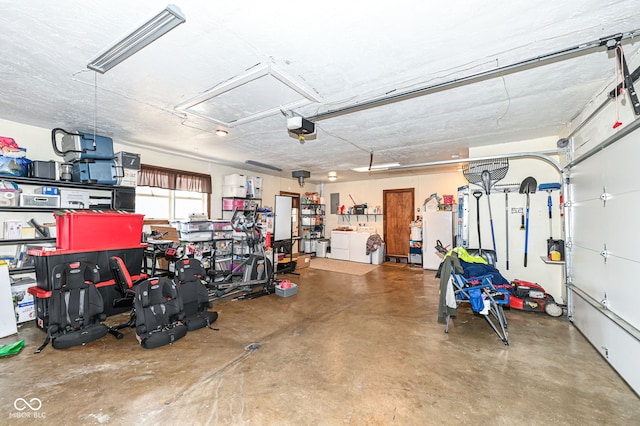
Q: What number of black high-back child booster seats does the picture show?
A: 3